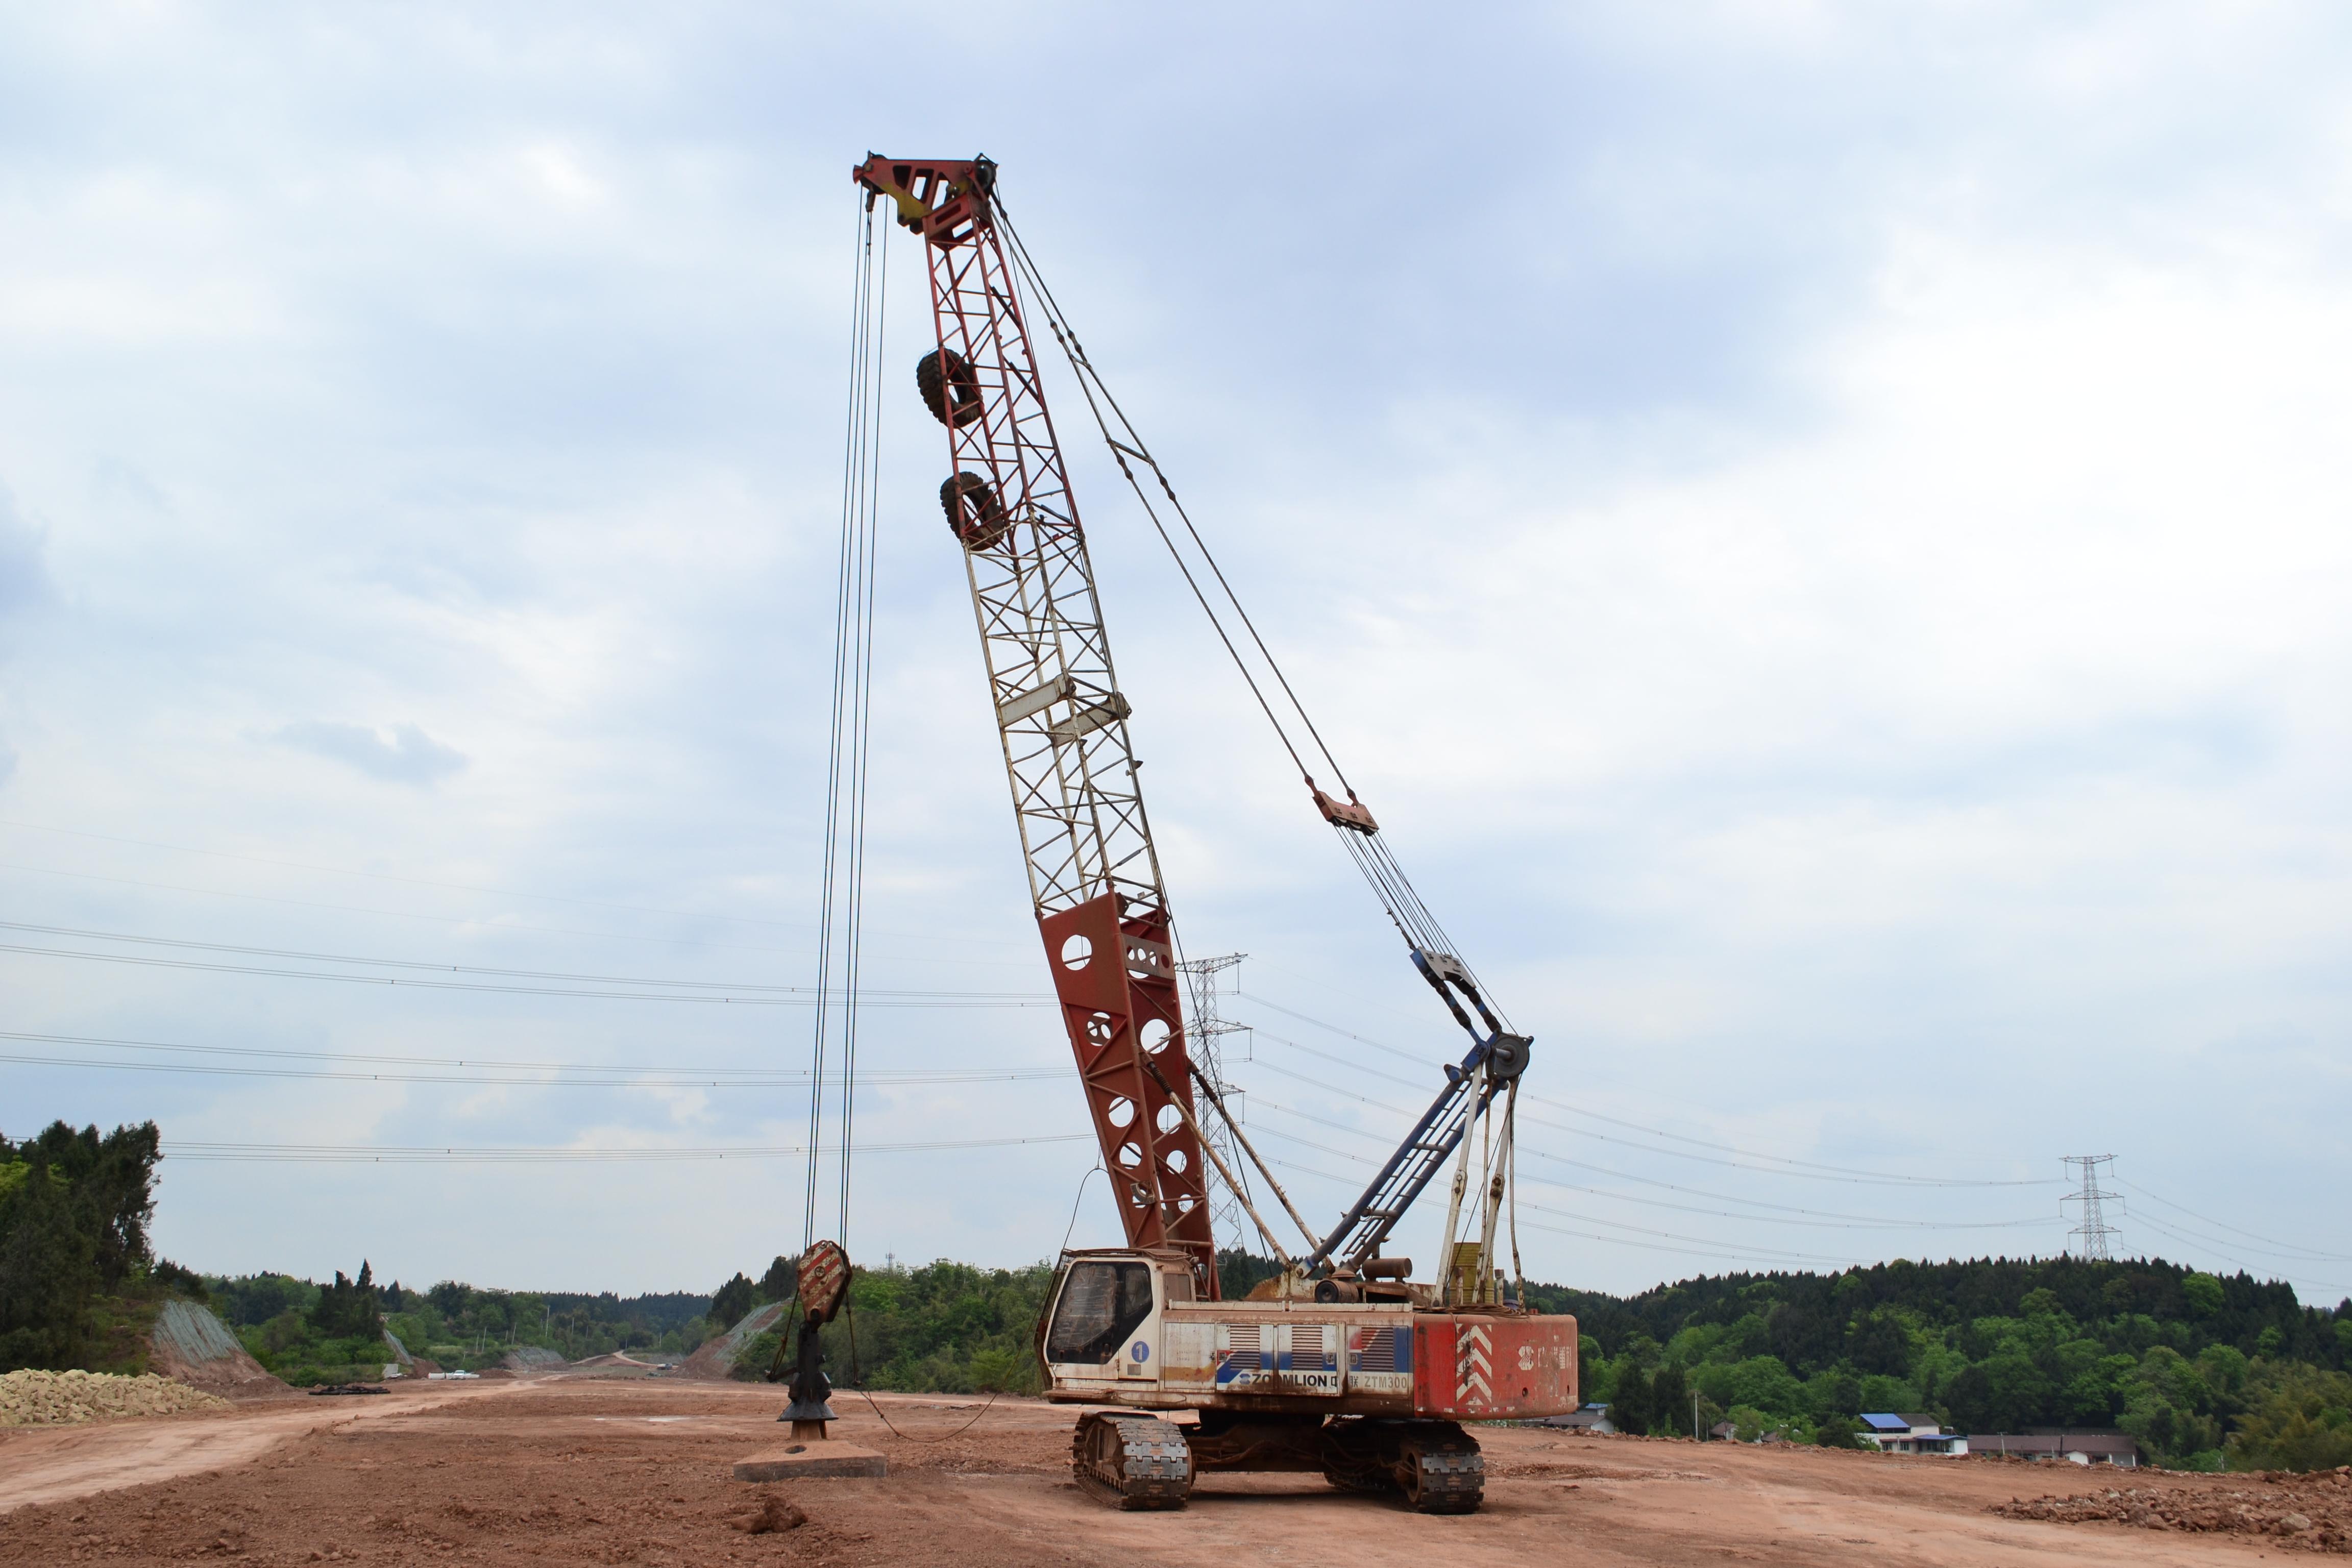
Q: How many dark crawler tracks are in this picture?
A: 2